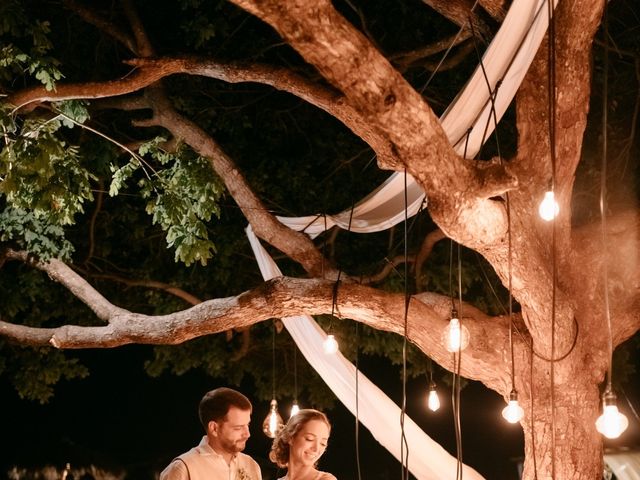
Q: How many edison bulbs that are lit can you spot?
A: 8